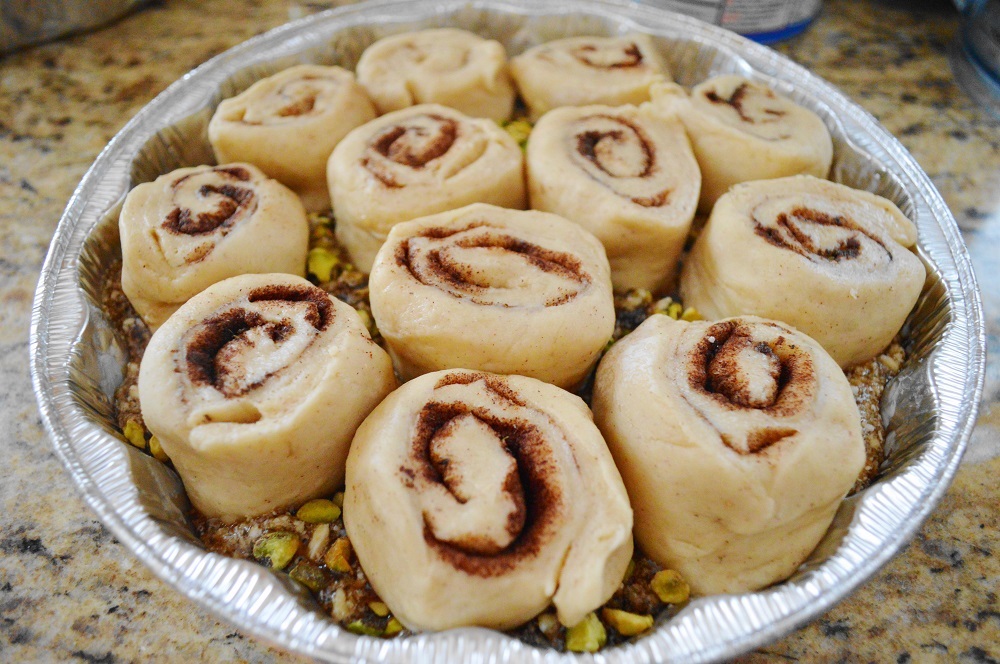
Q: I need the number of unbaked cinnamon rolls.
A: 12